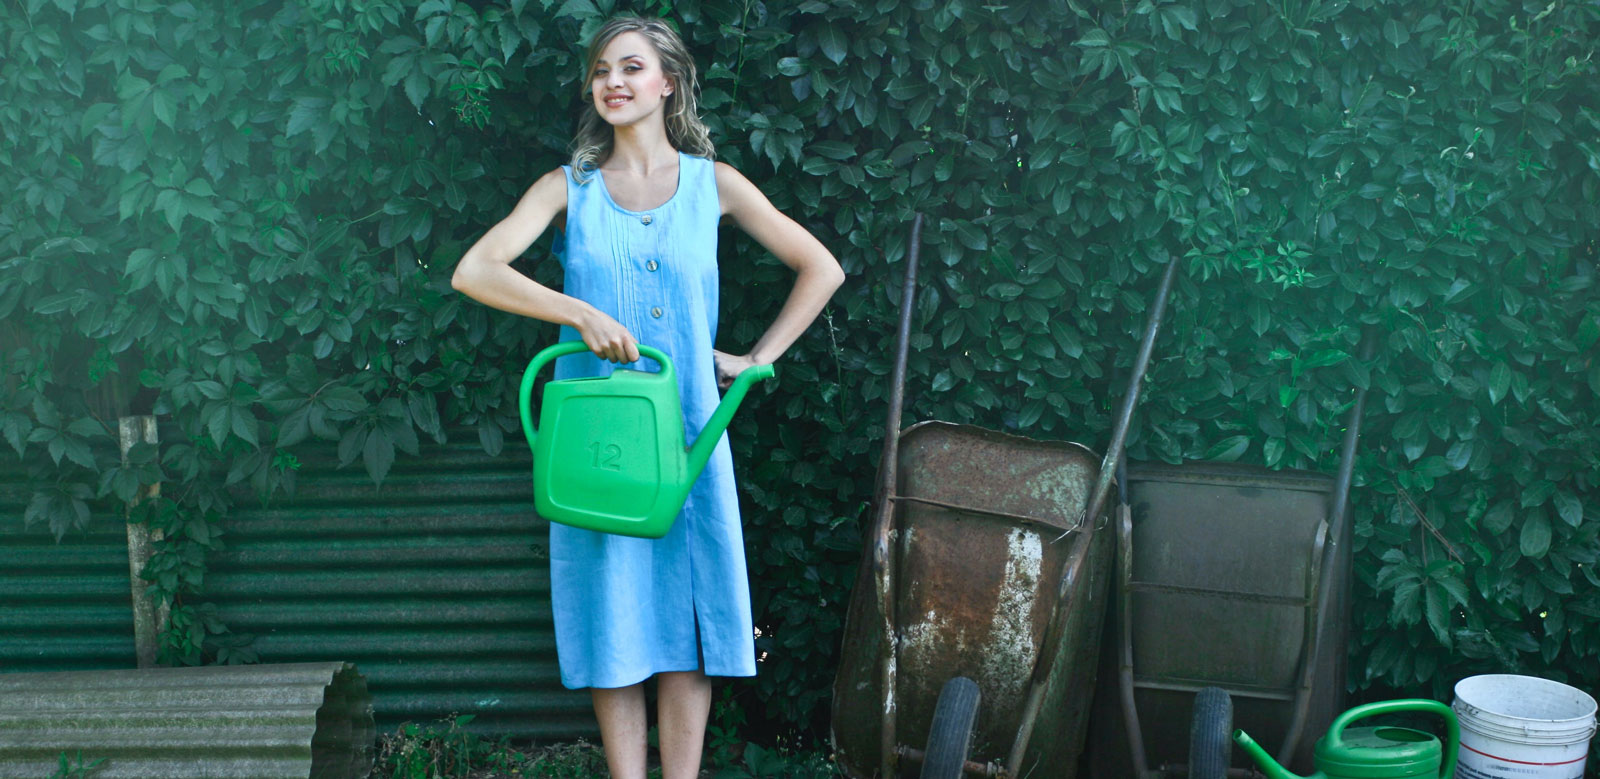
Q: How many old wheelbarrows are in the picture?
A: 2